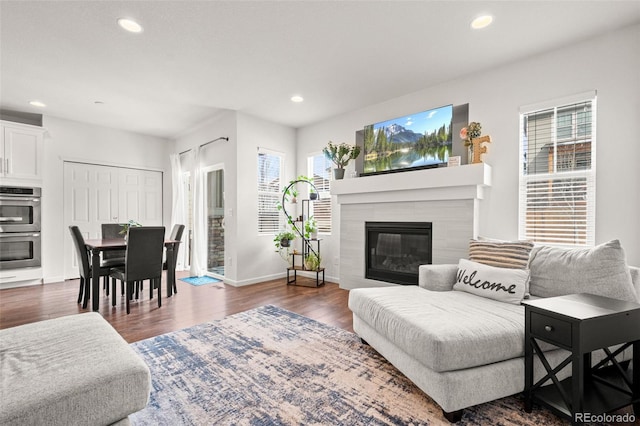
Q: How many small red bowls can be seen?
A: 0